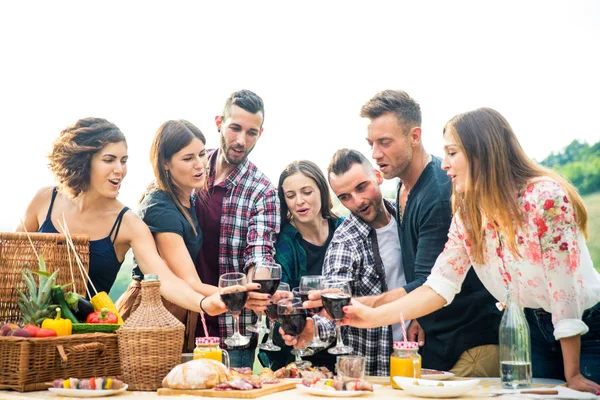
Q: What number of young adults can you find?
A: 7